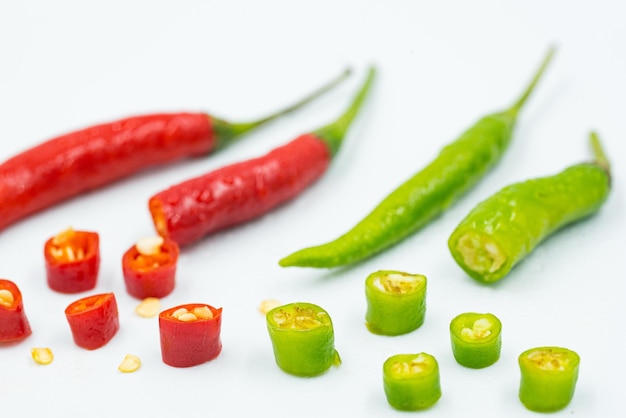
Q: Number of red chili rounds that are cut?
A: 5